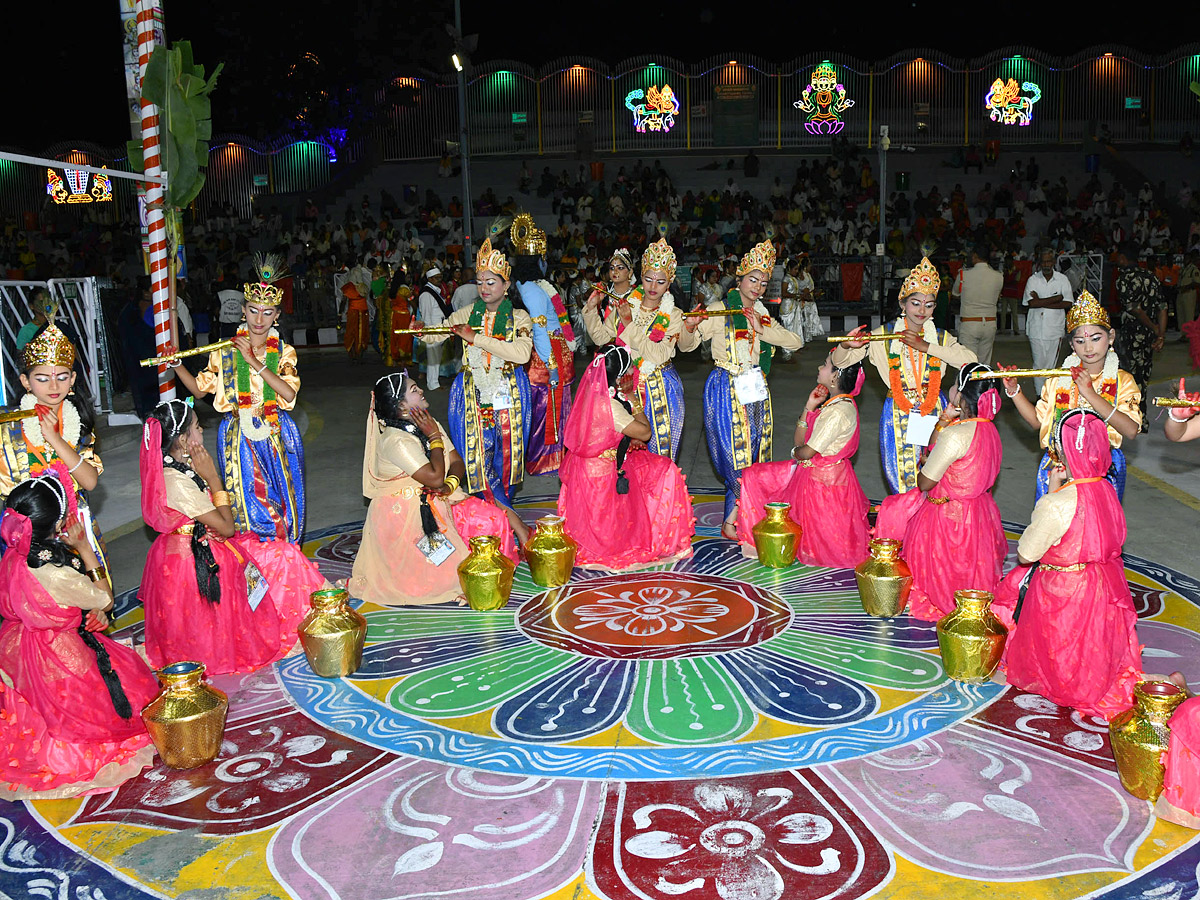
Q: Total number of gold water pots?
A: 8